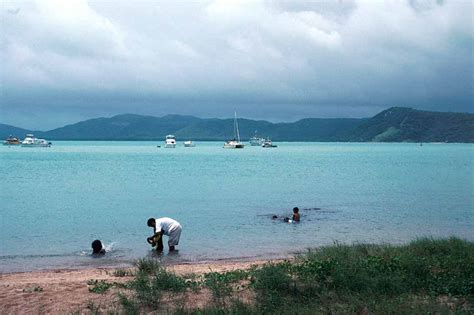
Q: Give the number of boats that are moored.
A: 7